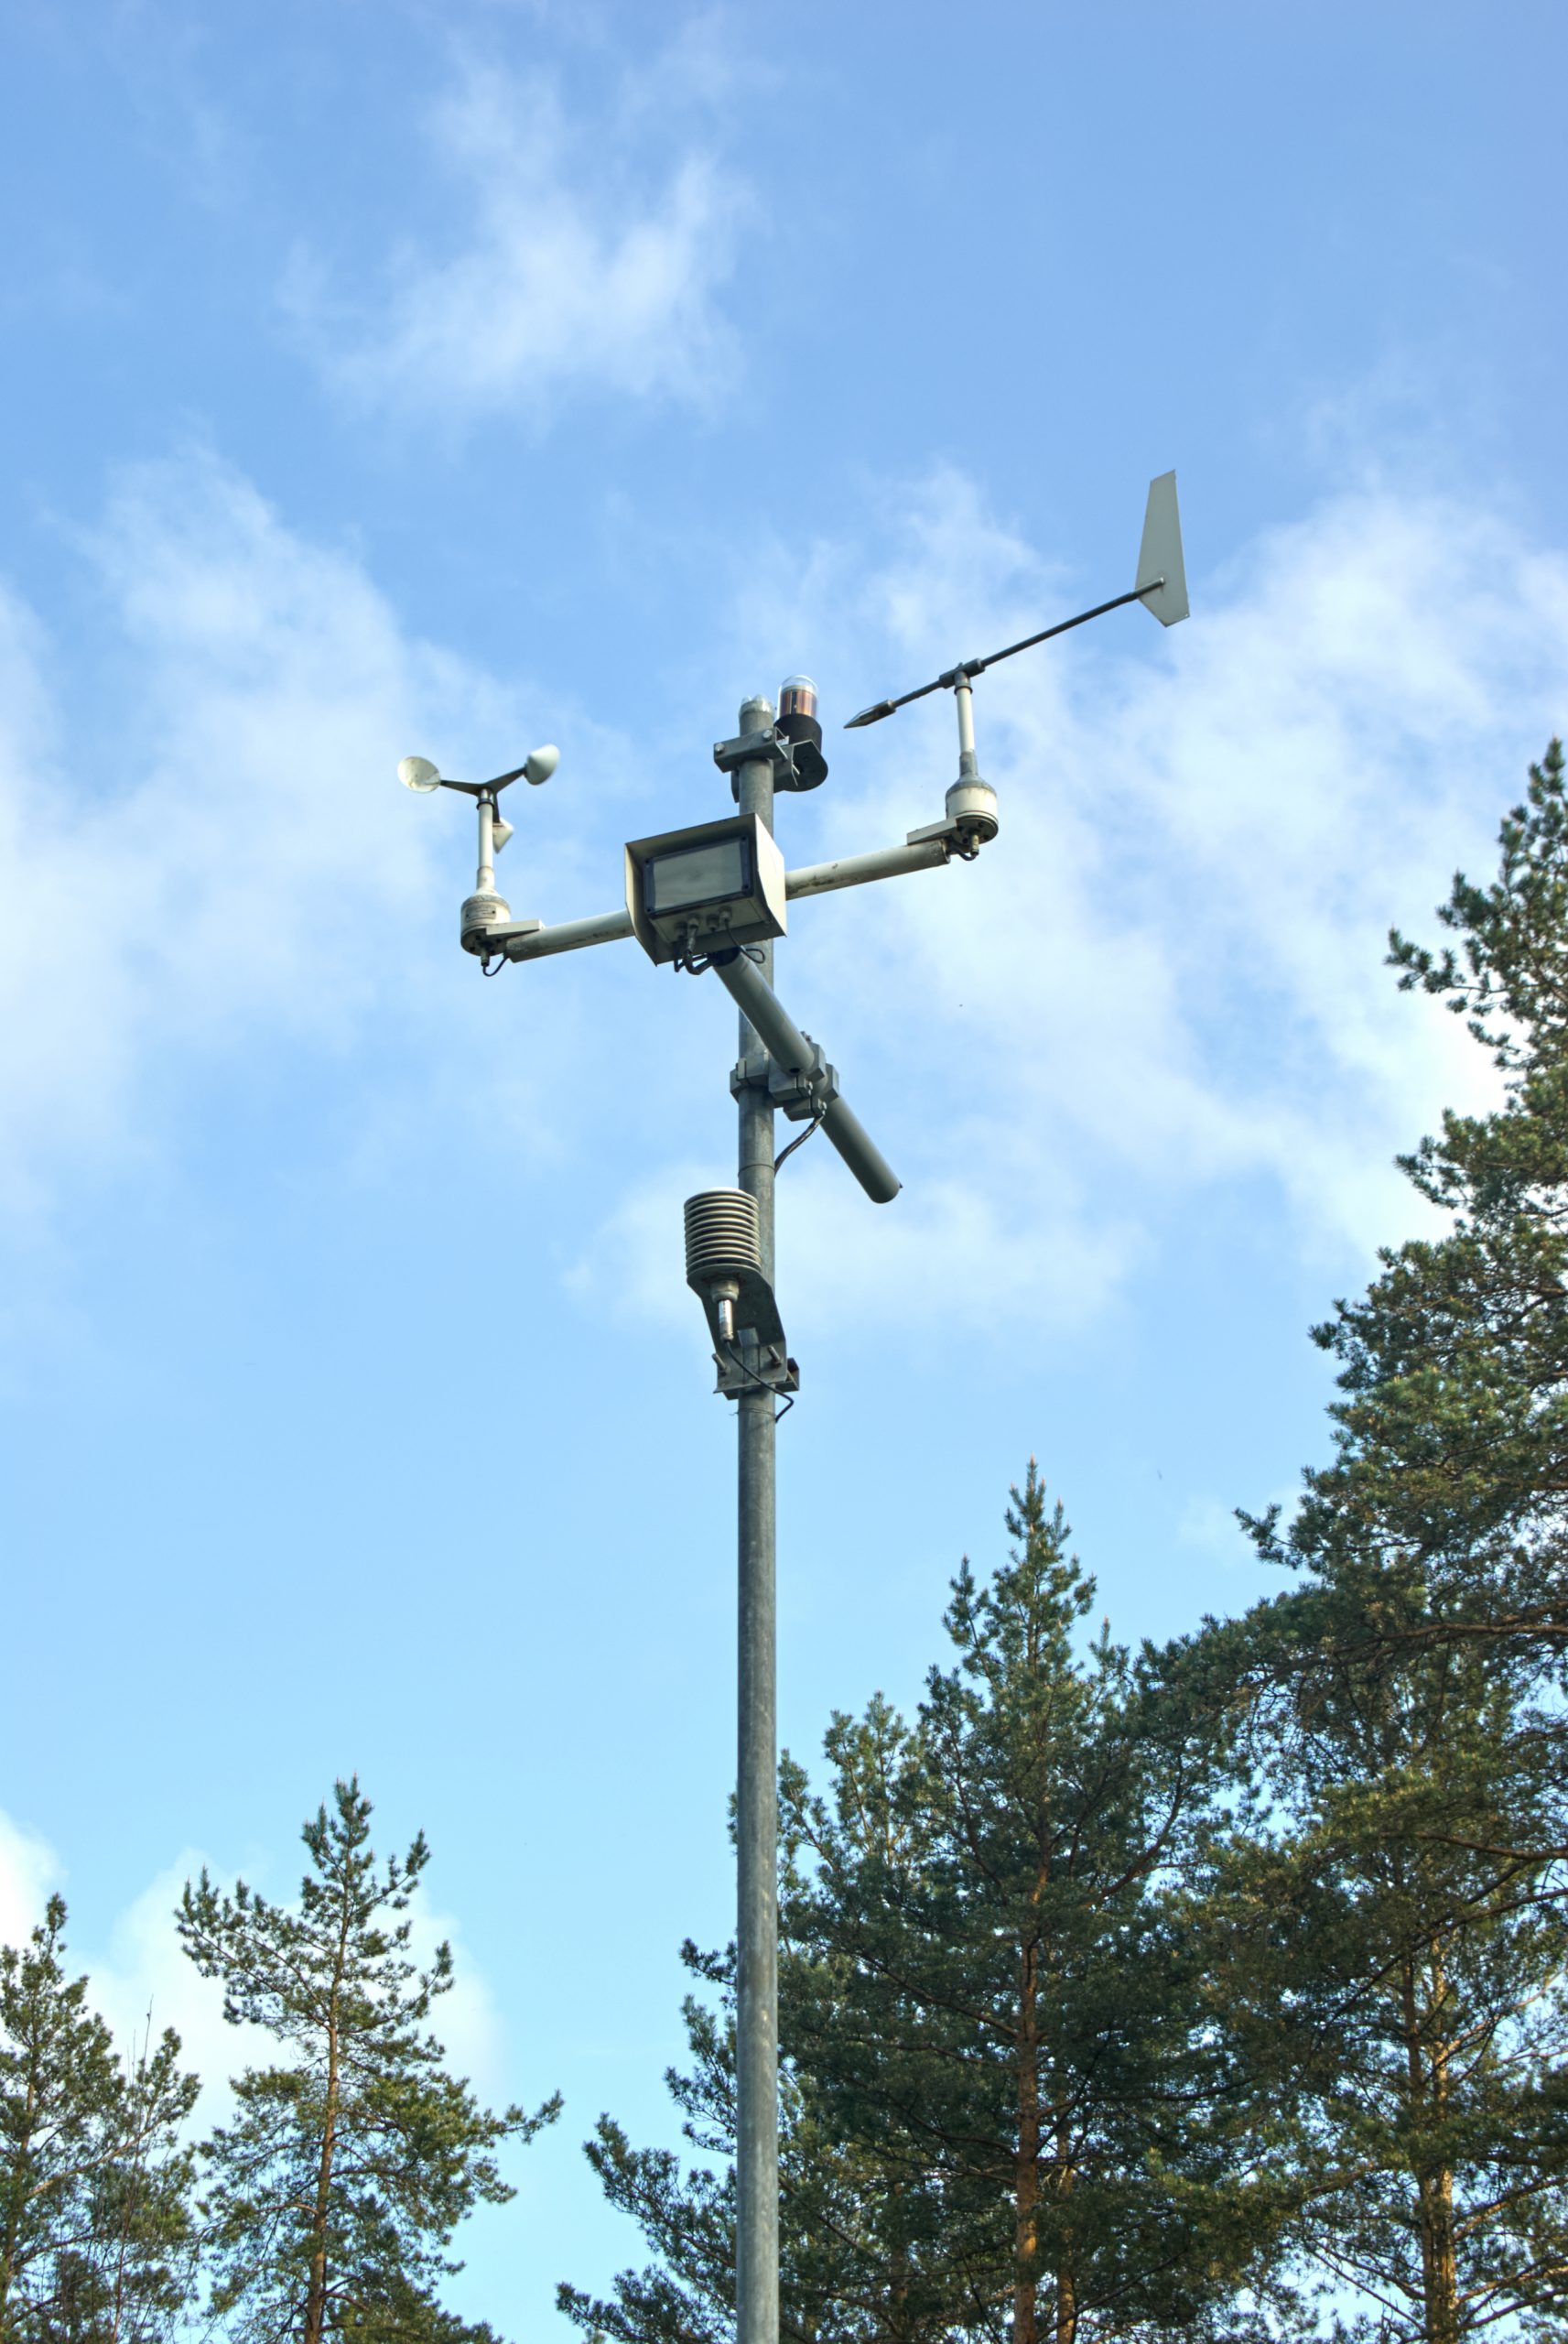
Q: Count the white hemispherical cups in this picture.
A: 3